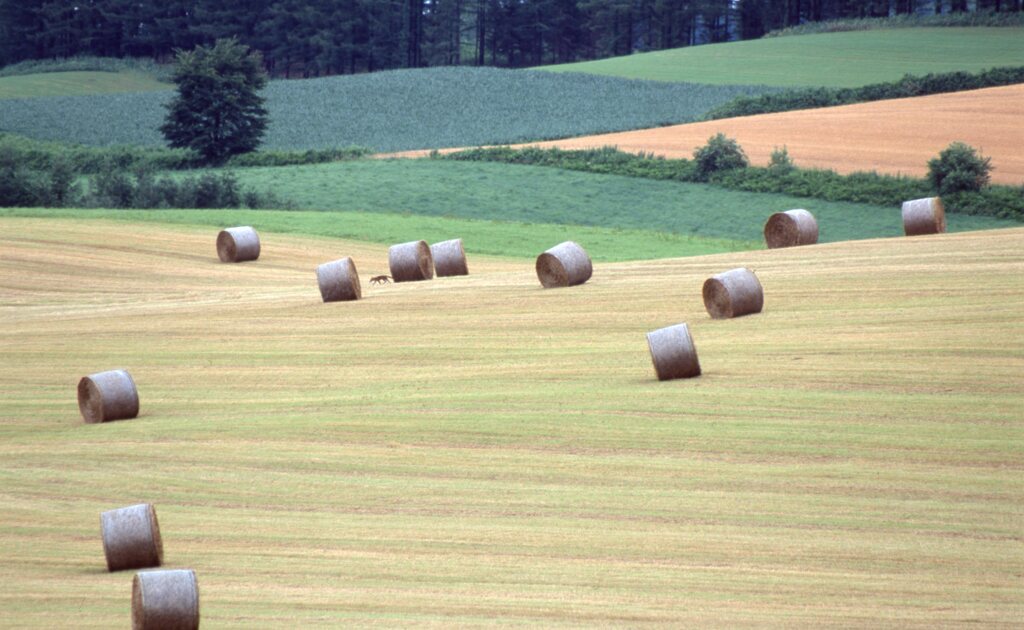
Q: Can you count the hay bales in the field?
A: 12